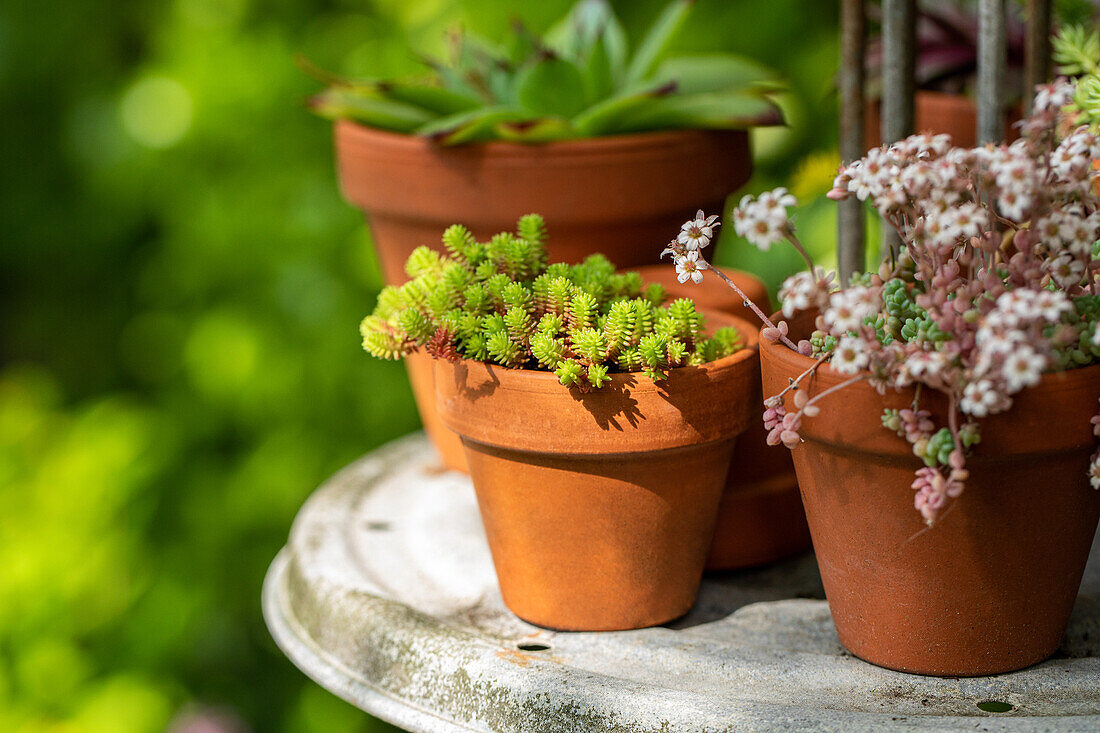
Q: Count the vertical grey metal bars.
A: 4